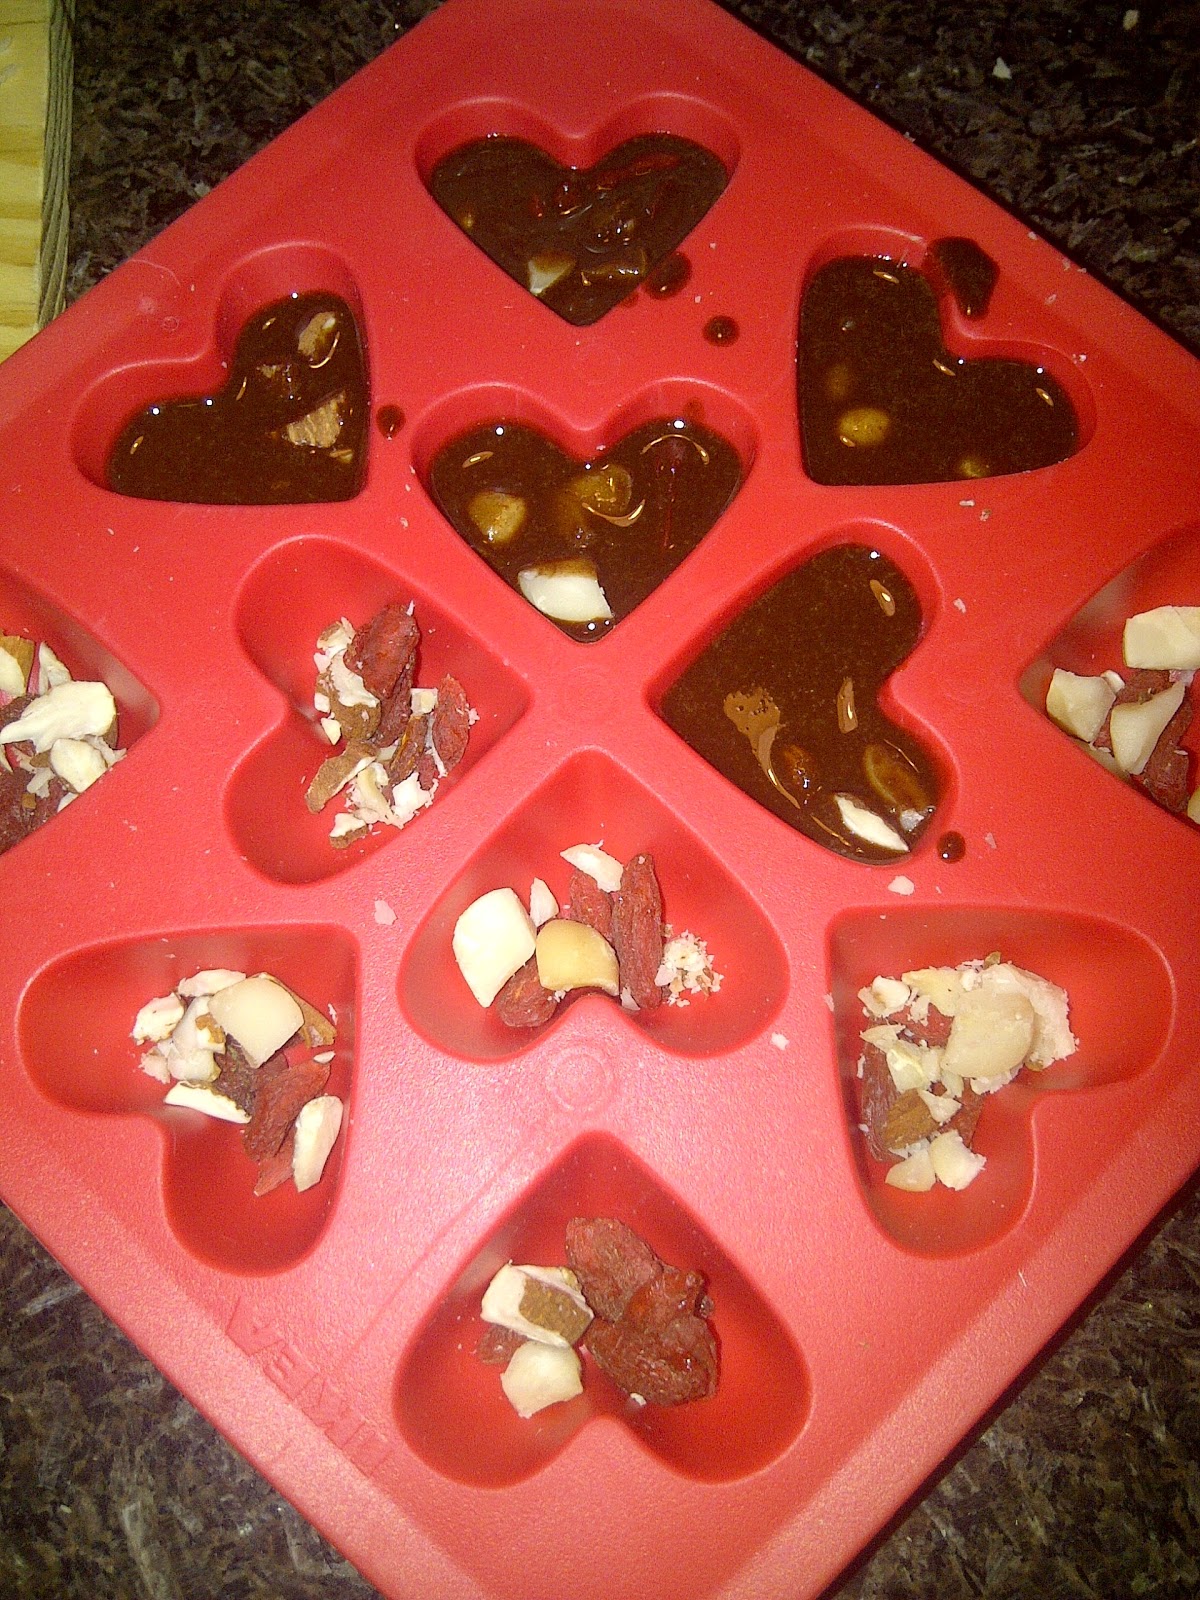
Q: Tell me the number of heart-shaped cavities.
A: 12